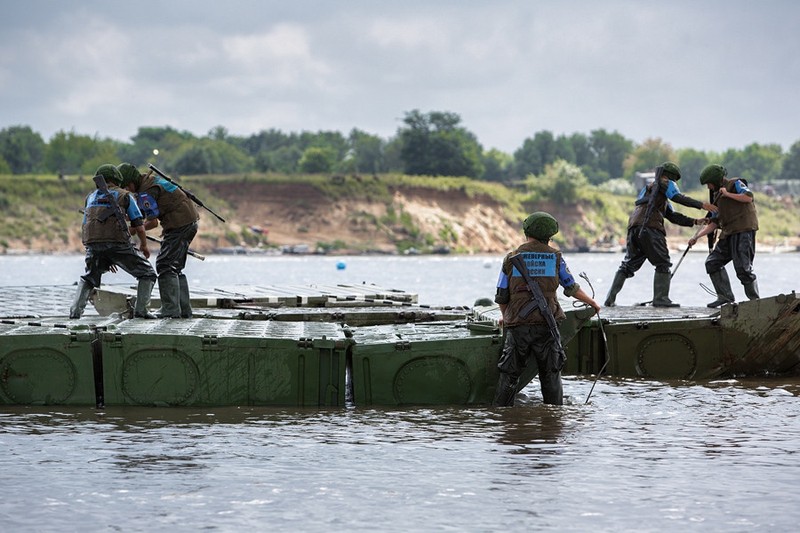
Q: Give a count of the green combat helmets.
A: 5